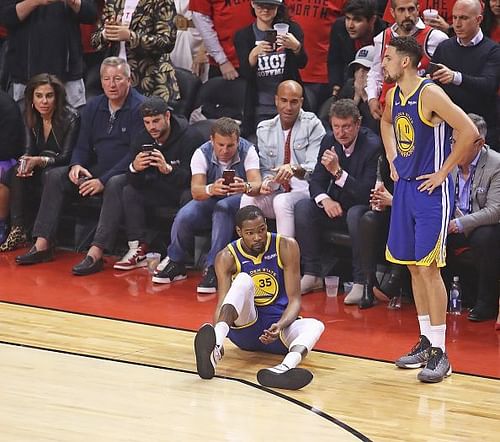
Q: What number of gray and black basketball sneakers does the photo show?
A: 2